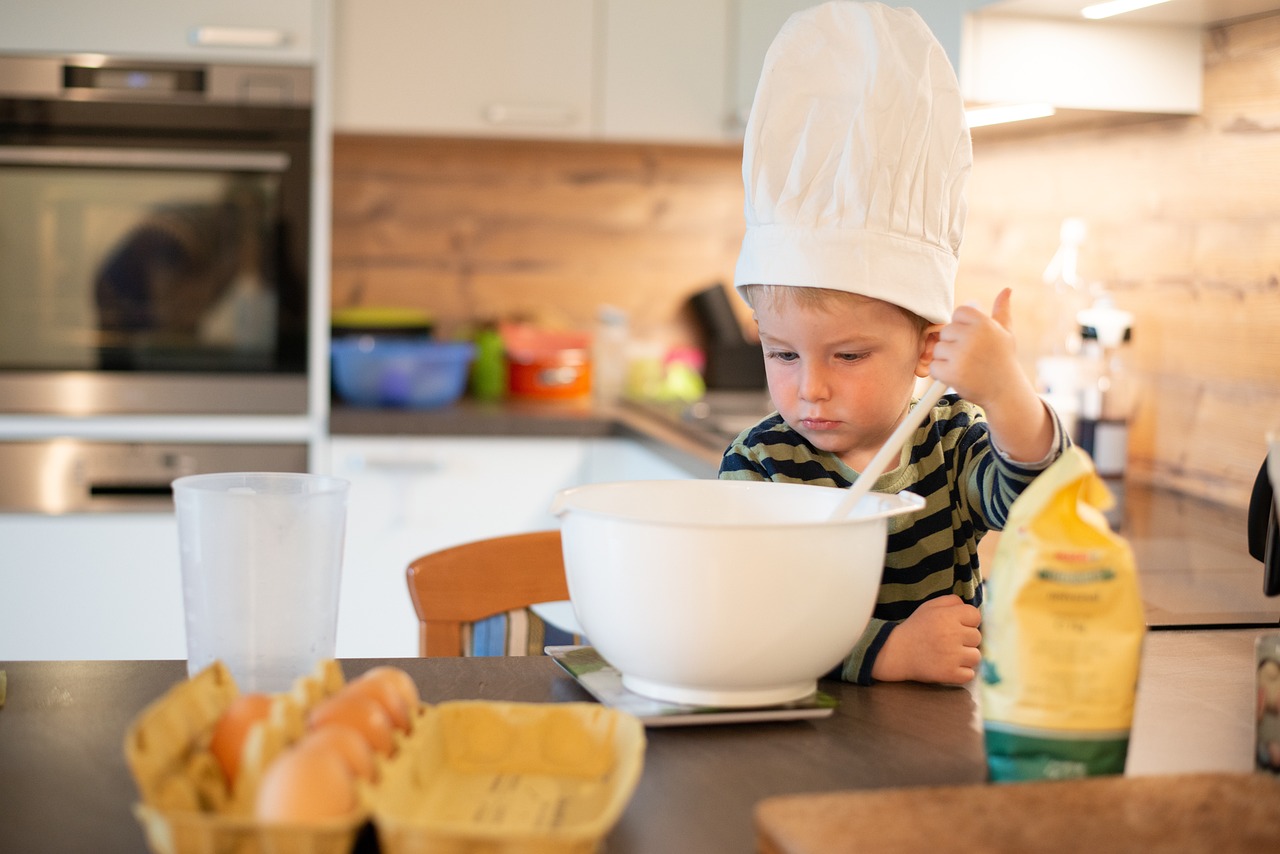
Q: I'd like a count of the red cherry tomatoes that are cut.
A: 0